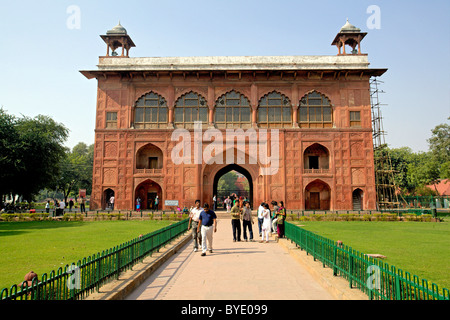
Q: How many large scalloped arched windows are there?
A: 5